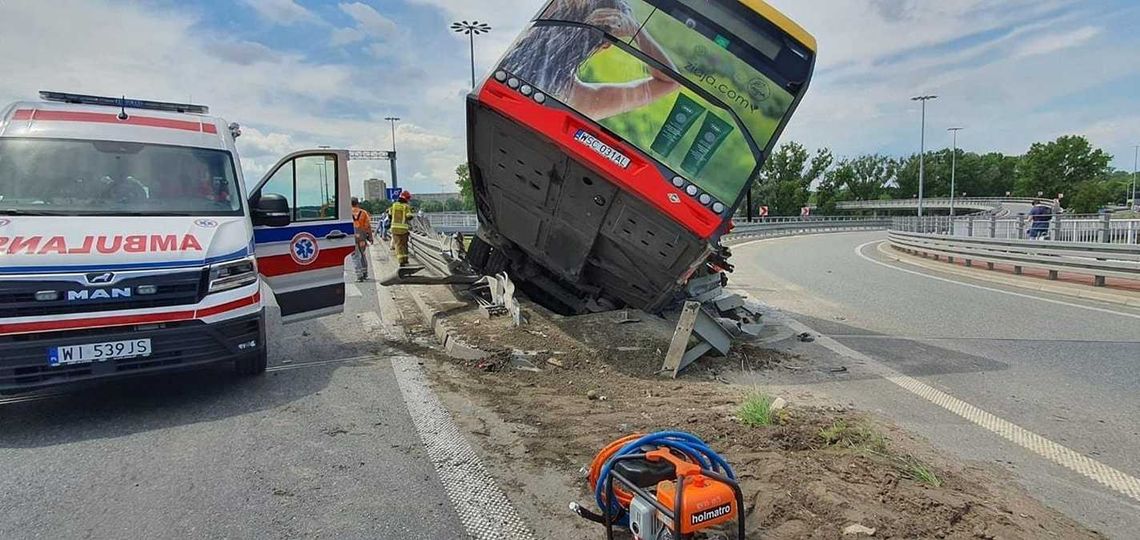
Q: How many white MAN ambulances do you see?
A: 1